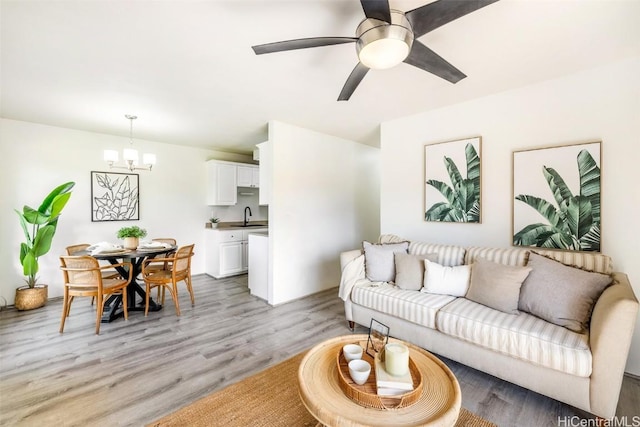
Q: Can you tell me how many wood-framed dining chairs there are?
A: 4